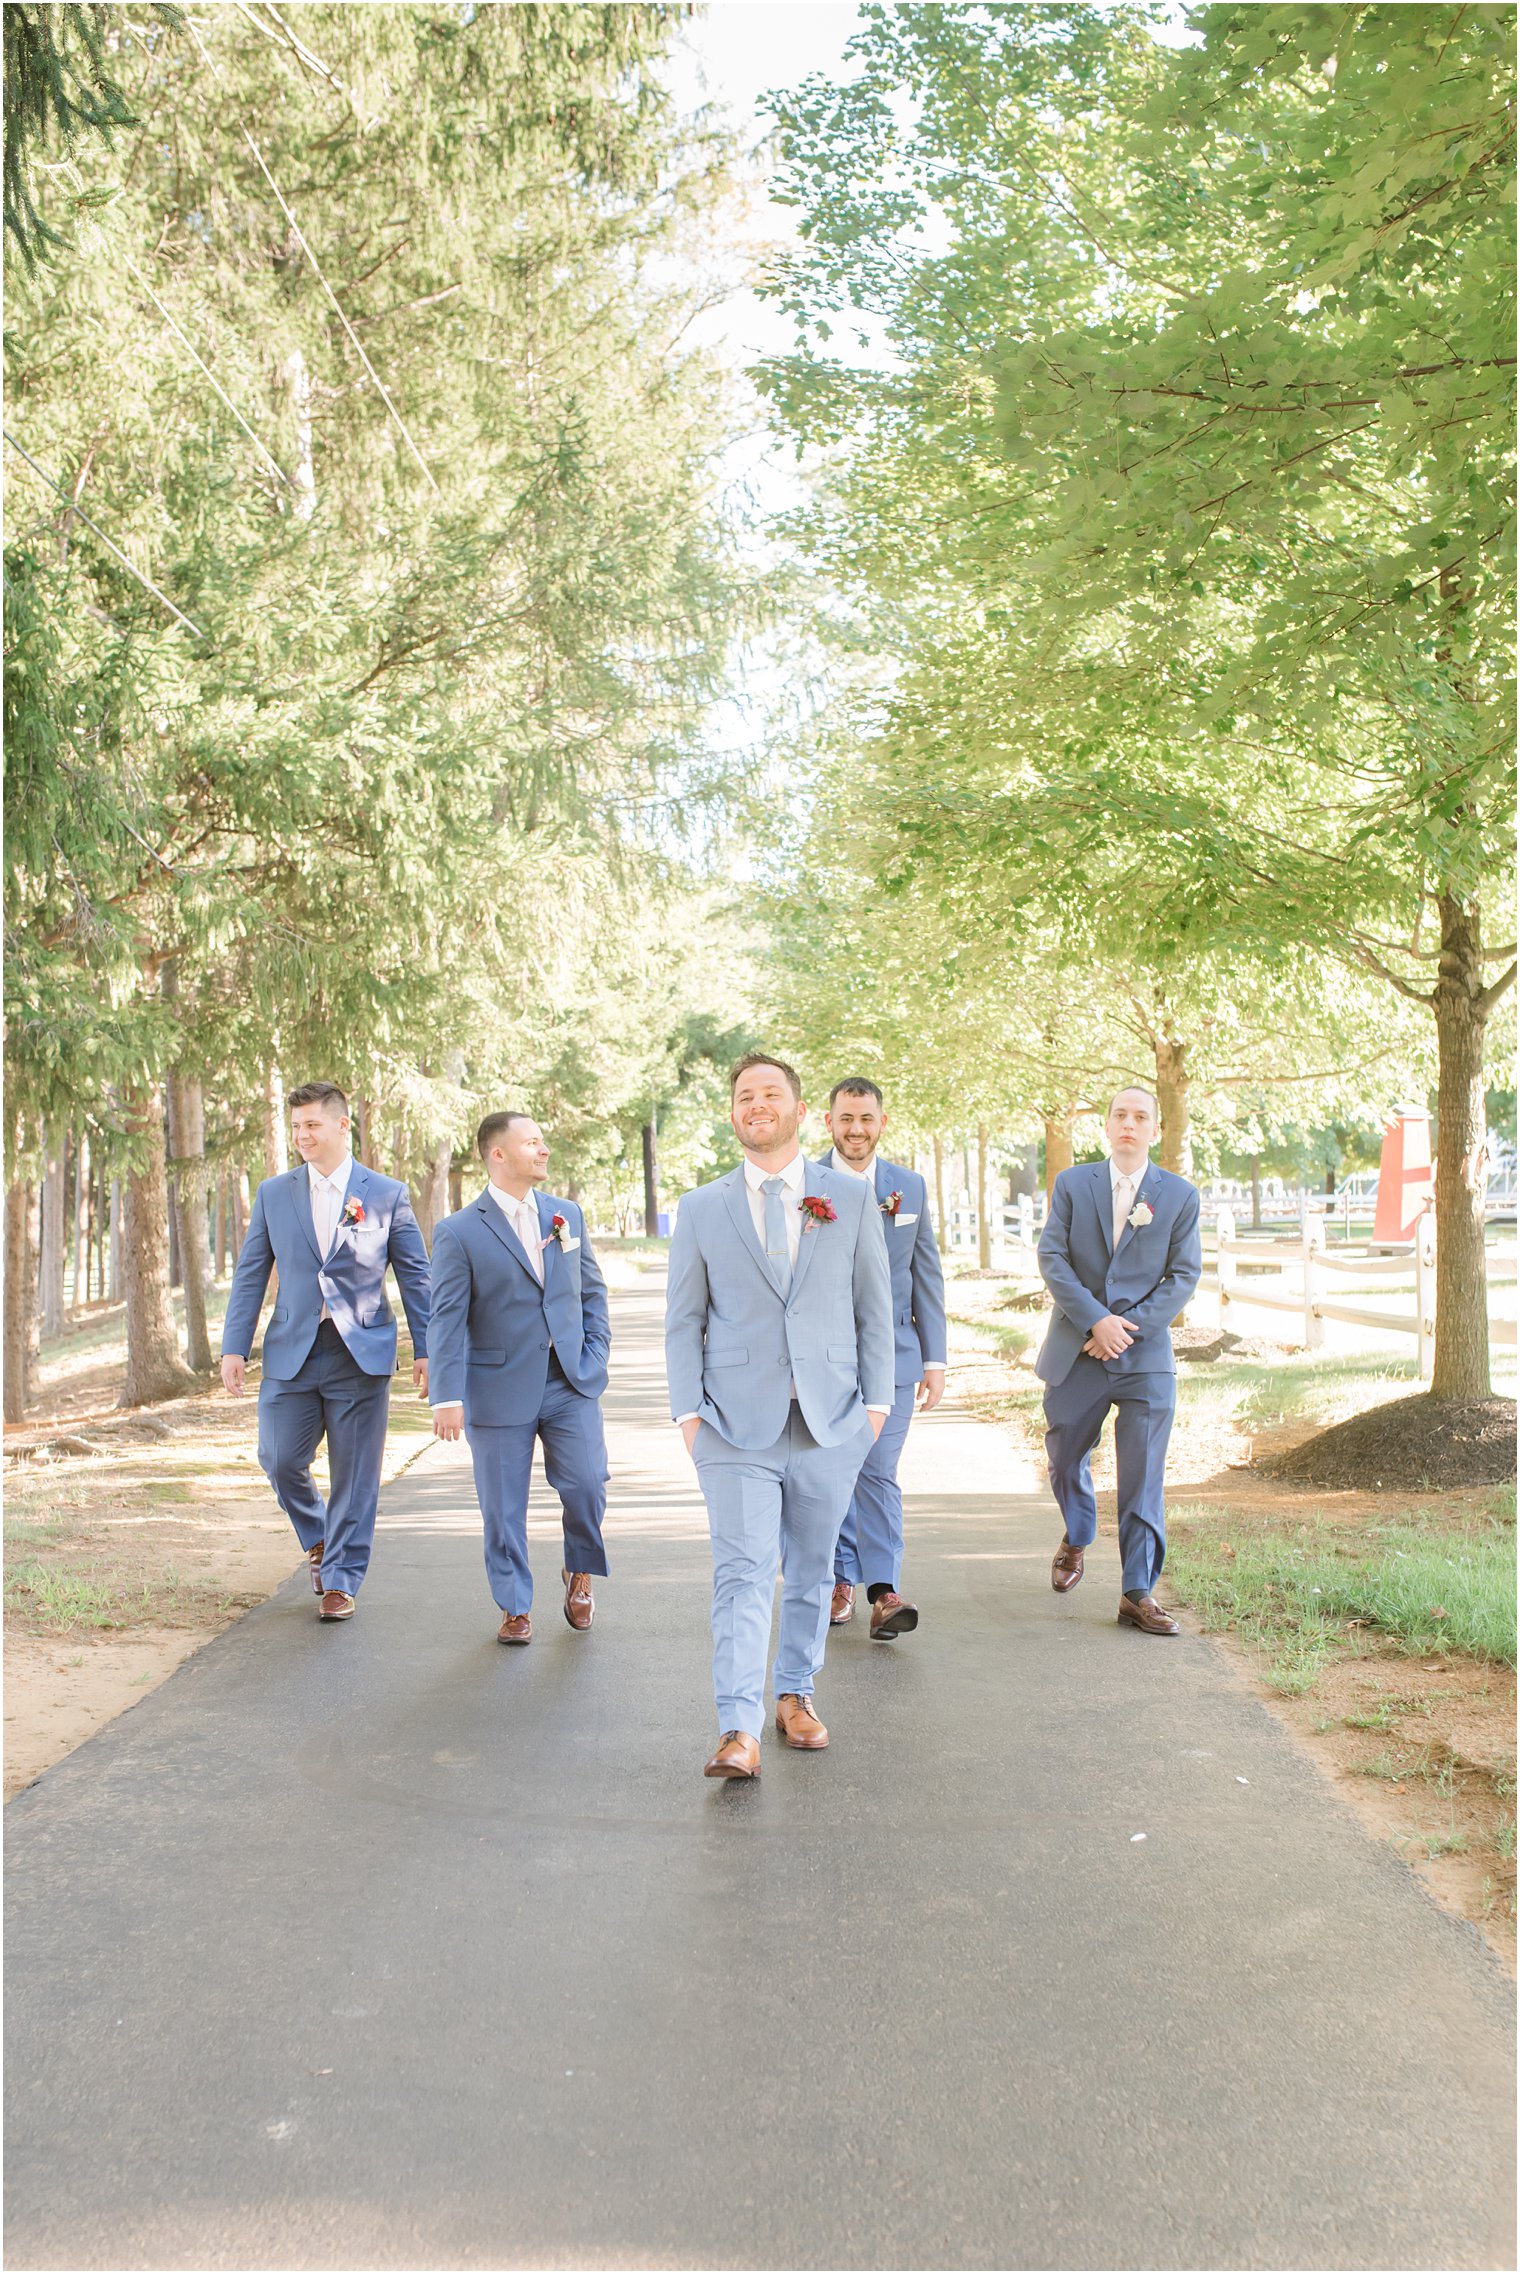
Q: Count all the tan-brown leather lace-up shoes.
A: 2